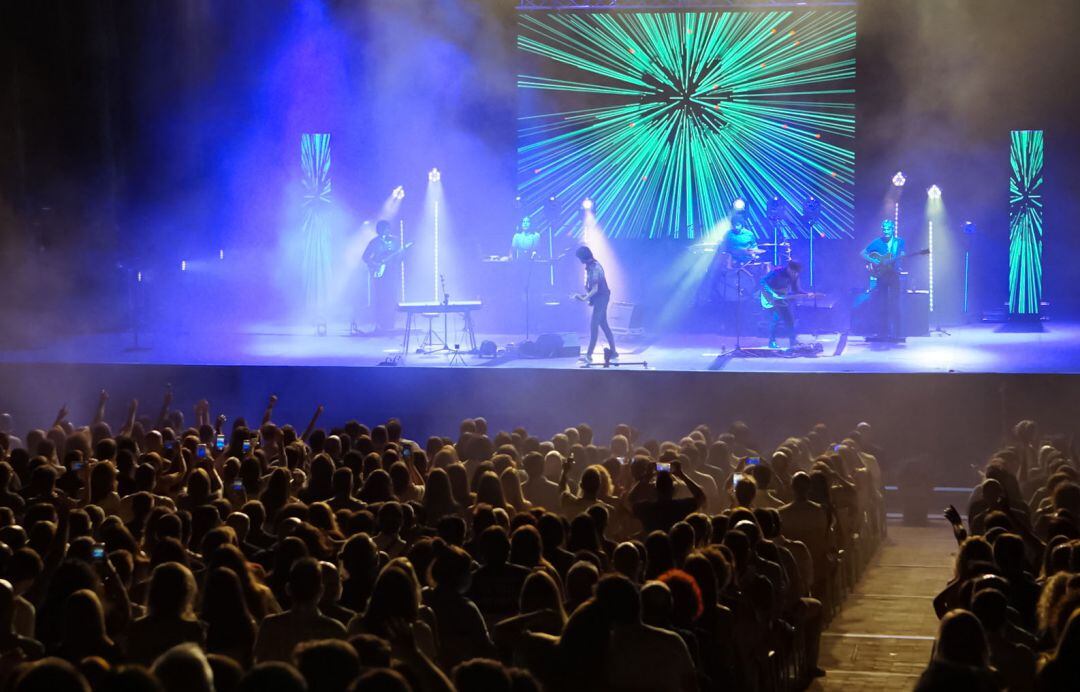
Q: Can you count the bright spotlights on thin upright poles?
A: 6